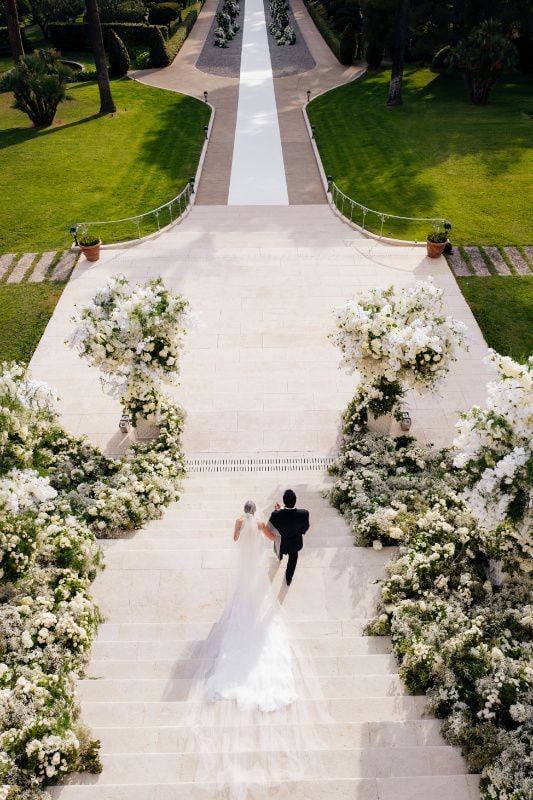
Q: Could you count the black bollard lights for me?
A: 8